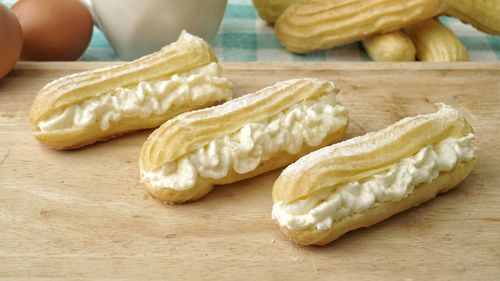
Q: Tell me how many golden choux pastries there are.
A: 8